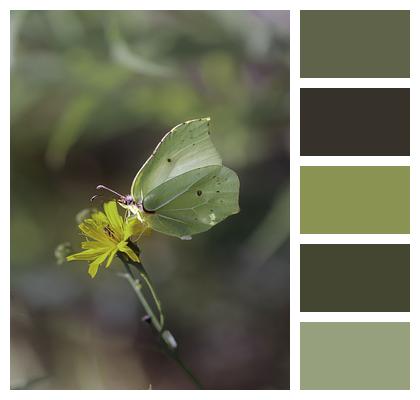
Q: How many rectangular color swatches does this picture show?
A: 5